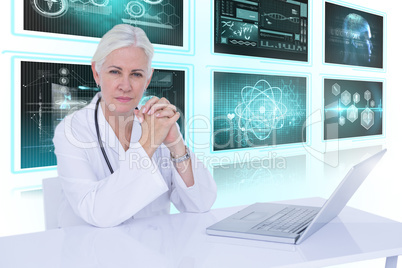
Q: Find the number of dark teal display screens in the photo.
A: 6